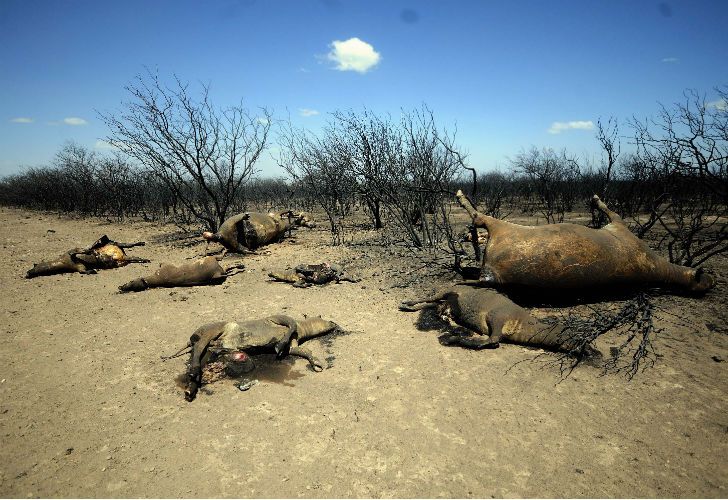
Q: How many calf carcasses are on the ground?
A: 5